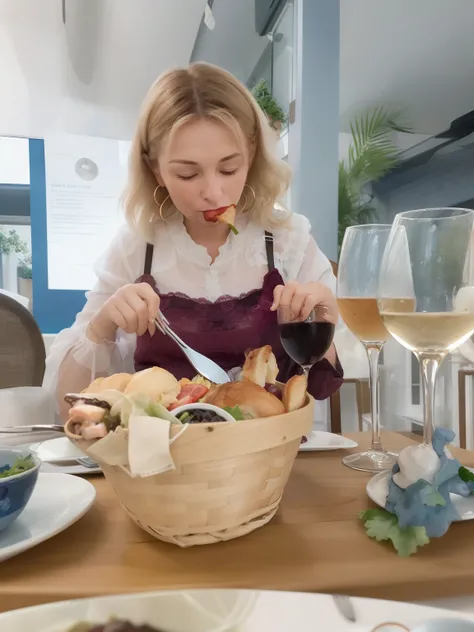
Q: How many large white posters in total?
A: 1